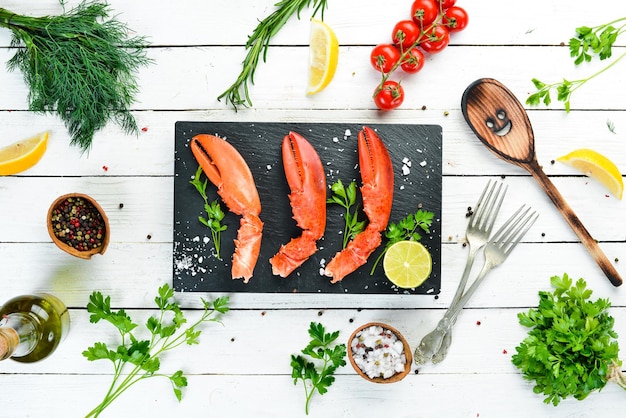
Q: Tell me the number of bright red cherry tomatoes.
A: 8